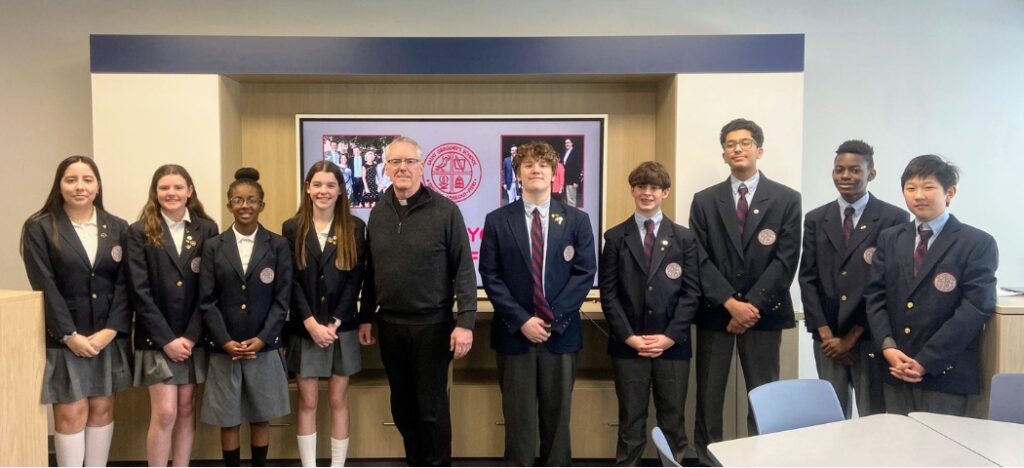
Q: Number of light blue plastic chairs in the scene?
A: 3